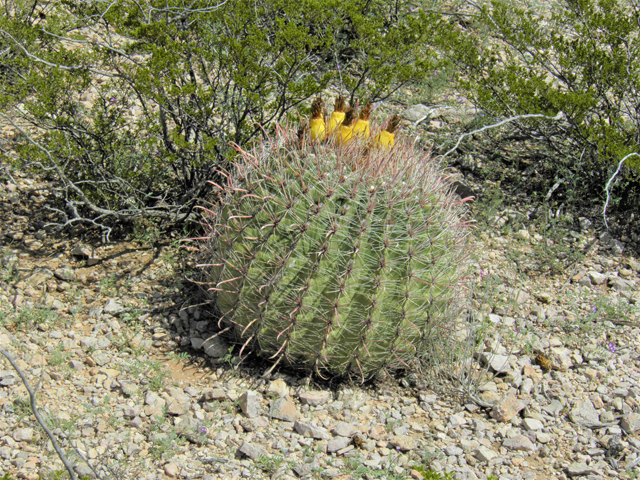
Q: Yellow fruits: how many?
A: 5